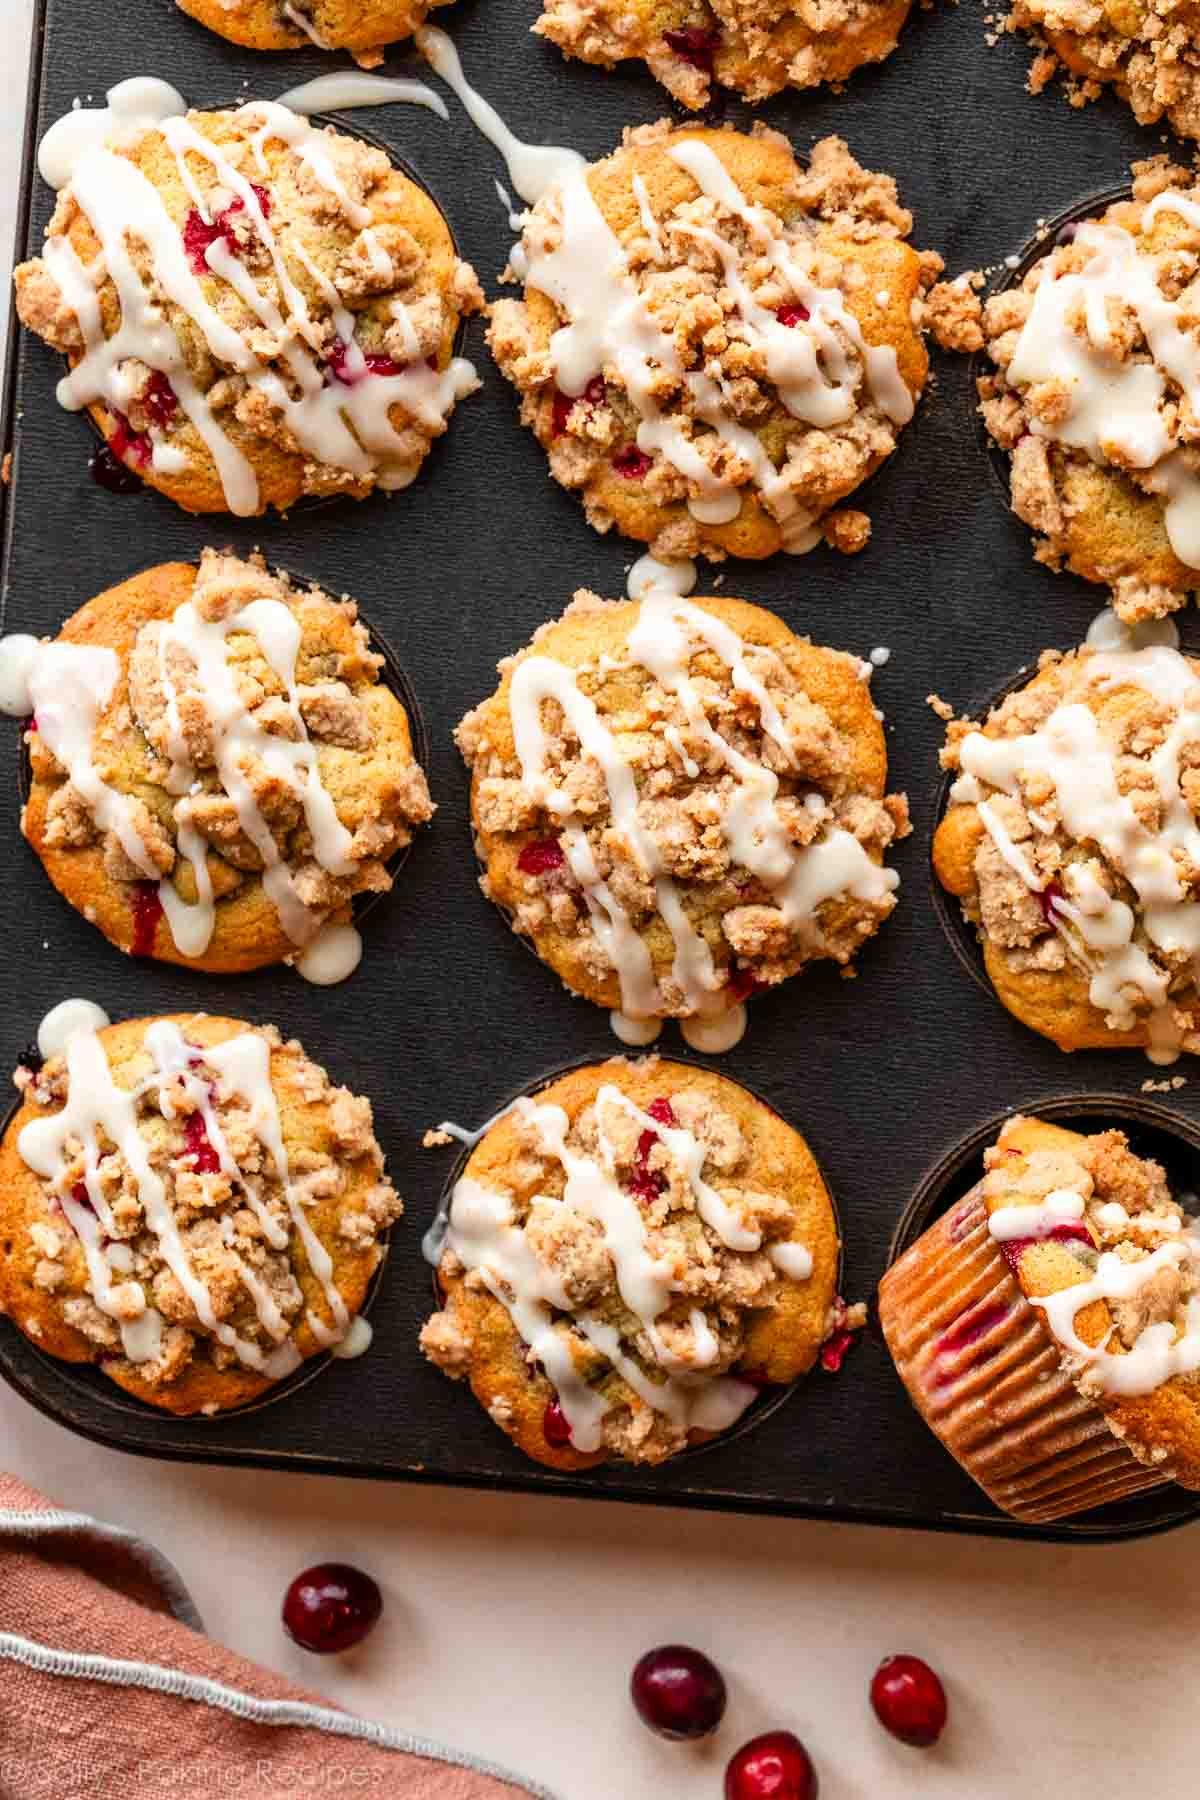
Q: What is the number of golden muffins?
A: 12